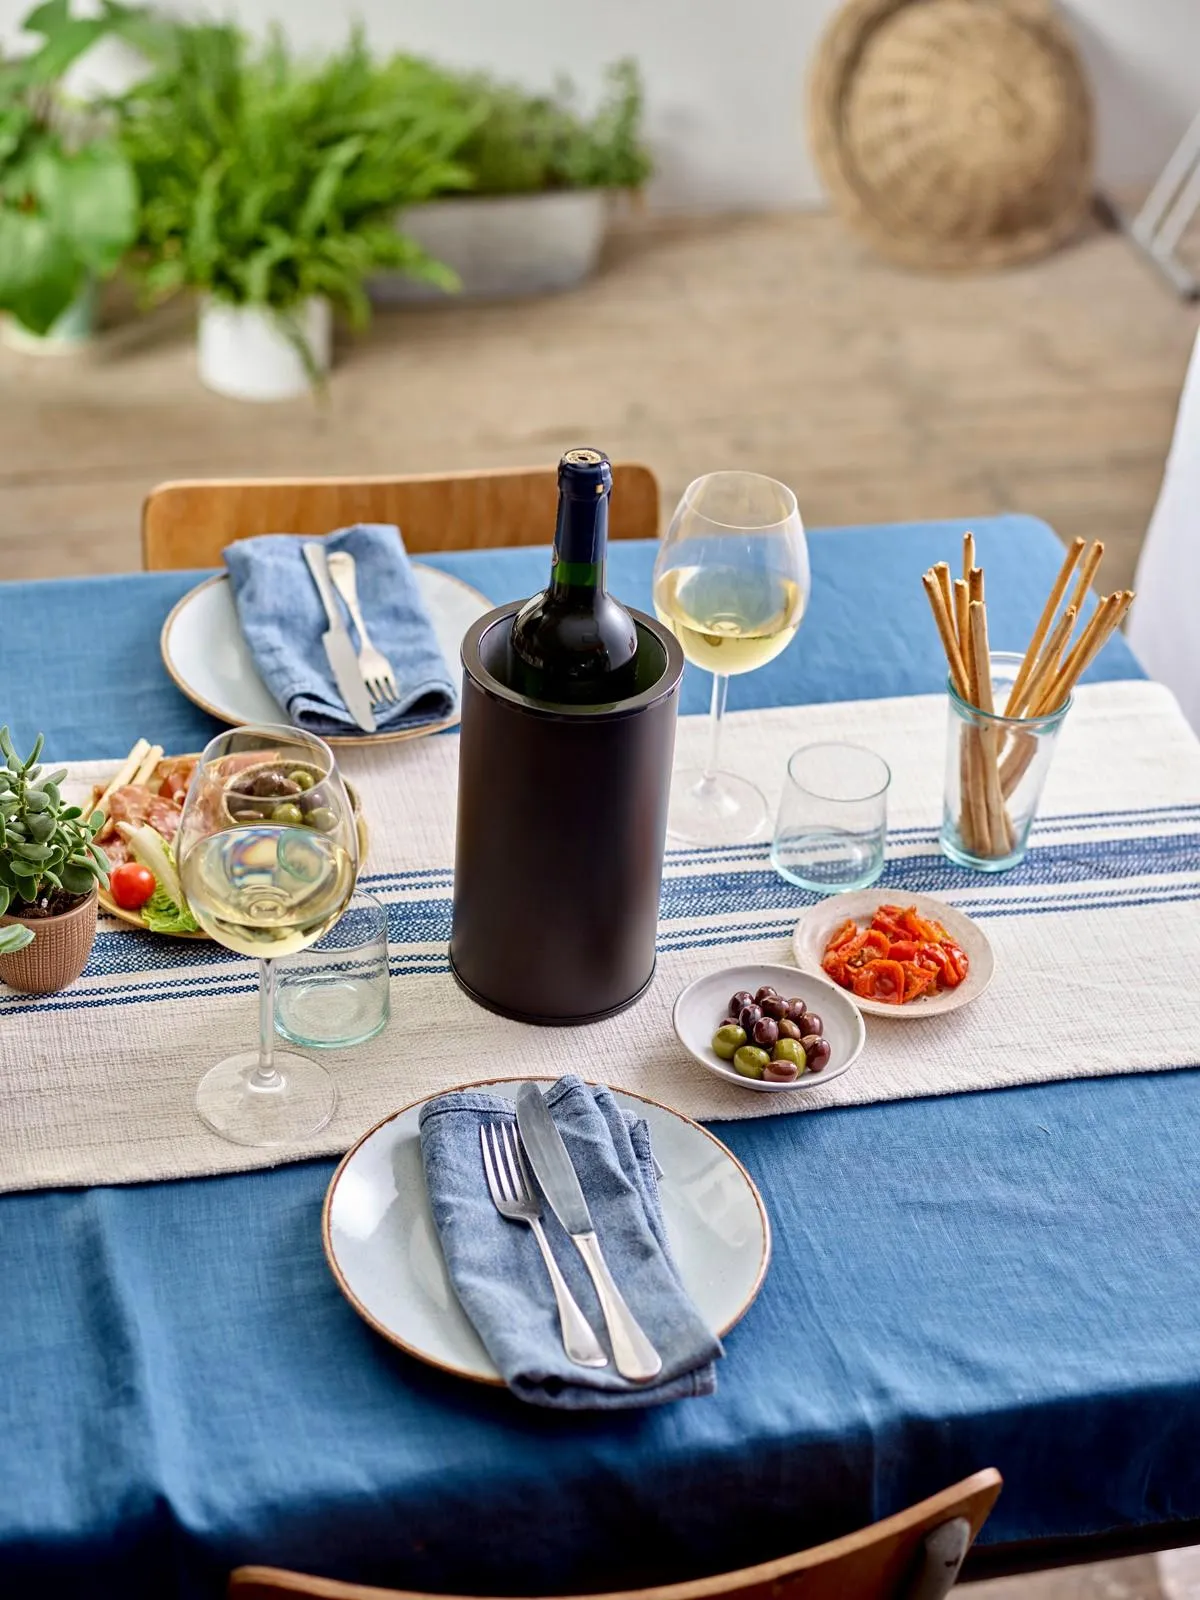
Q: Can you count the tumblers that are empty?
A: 2